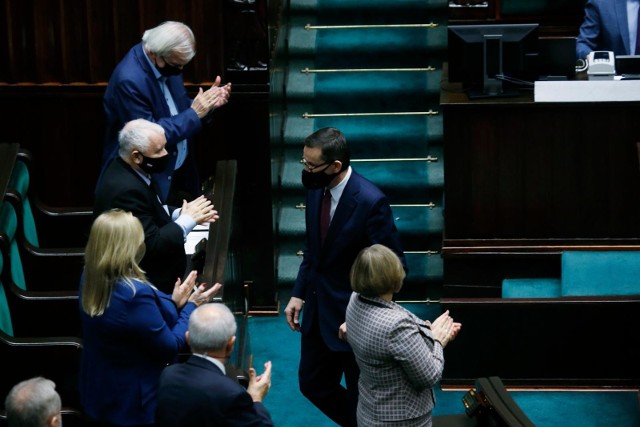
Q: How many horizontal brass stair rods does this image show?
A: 7